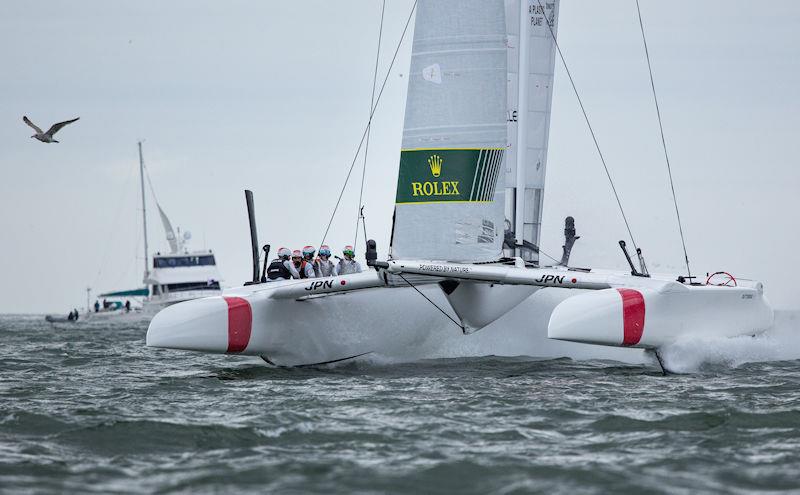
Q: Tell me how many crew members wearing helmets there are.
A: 5